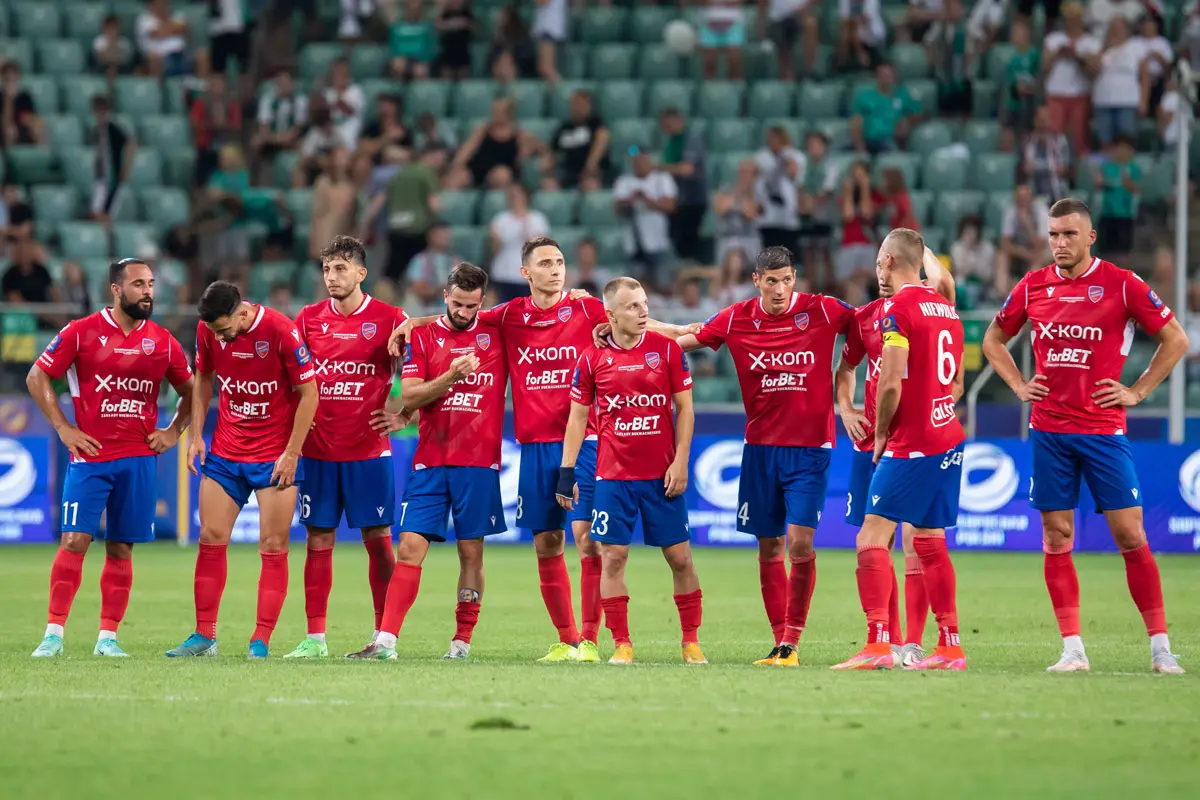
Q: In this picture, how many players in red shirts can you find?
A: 10